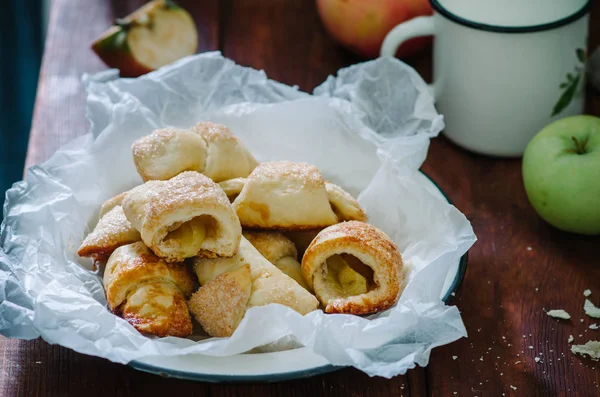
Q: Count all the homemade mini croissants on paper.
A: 8